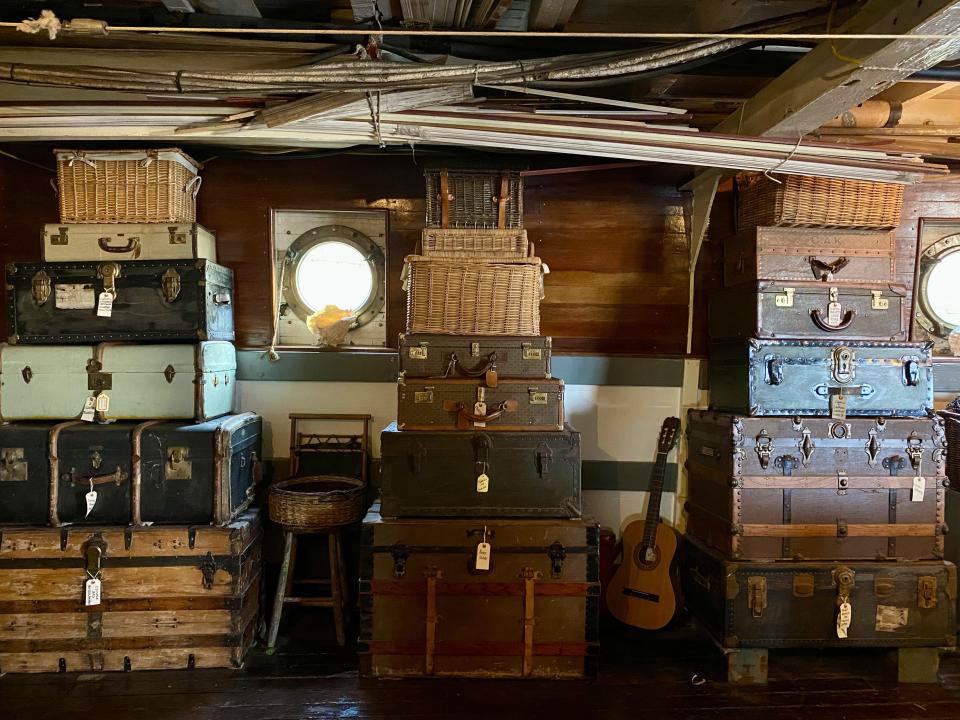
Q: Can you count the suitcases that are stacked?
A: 14